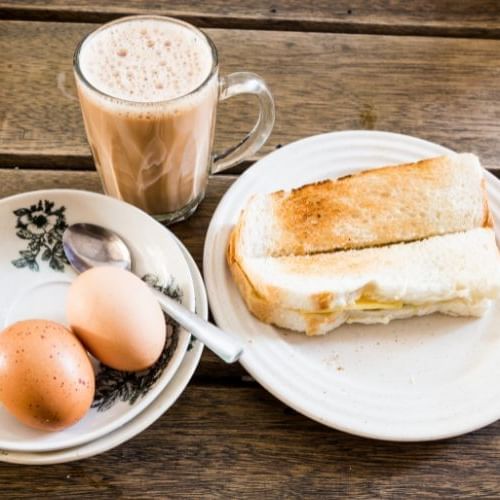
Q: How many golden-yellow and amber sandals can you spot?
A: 0